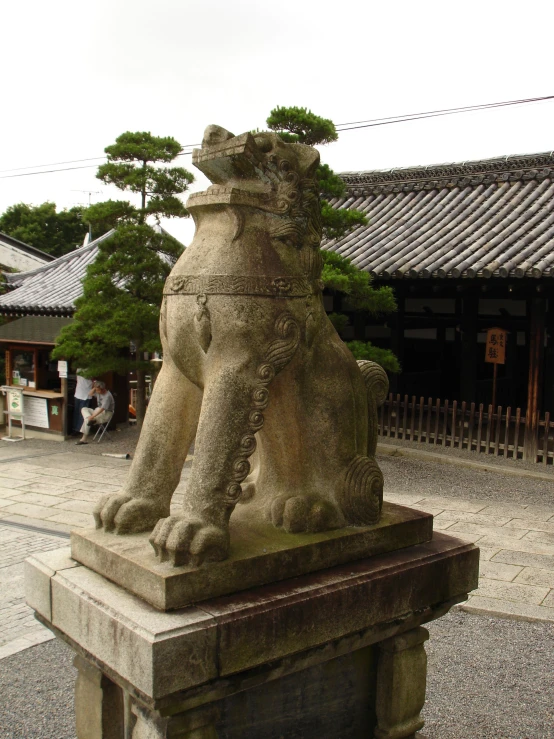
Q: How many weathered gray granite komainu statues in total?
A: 1